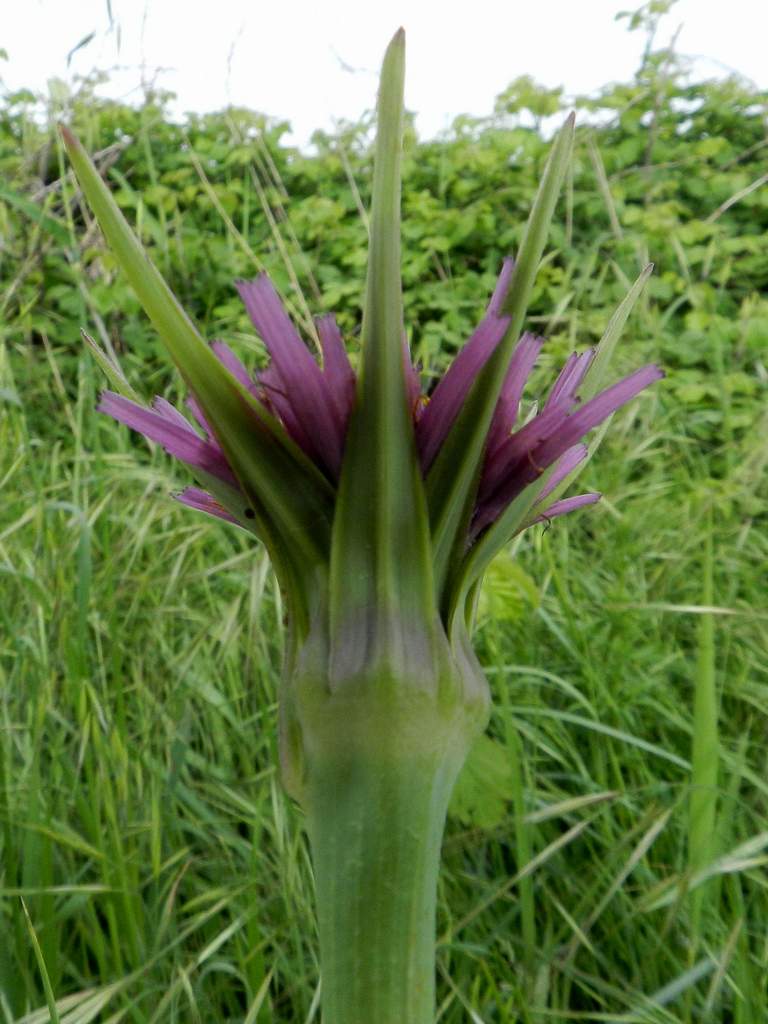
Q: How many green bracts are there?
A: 5